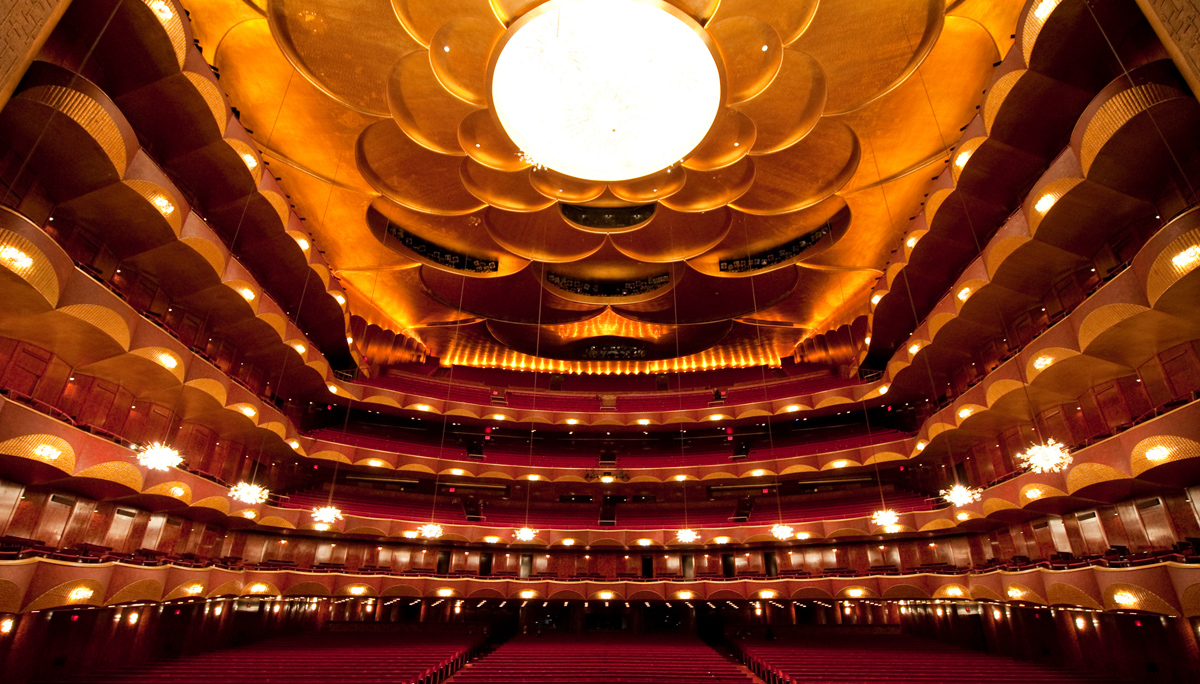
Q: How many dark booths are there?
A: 5